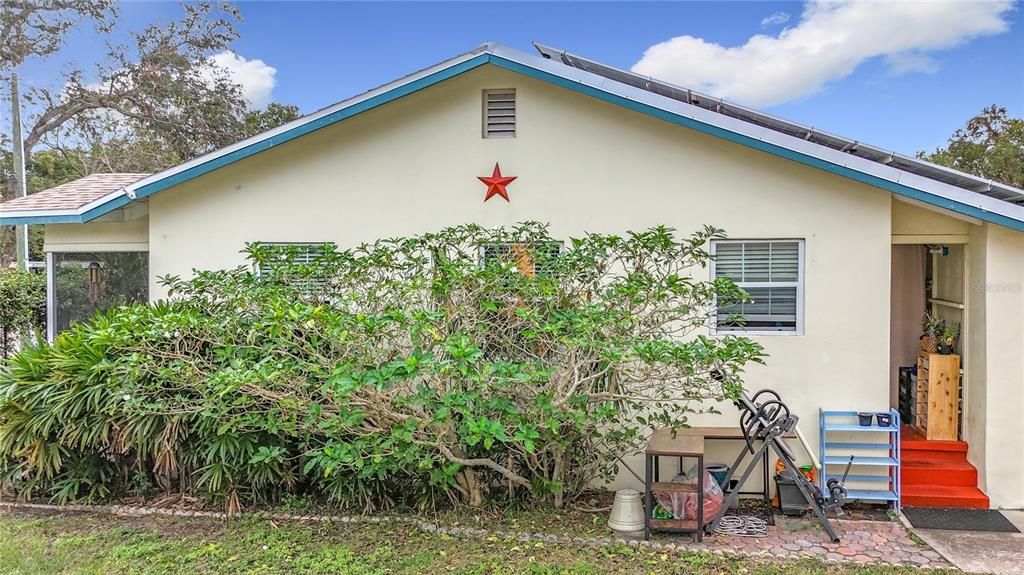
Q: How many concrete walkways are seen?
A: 1